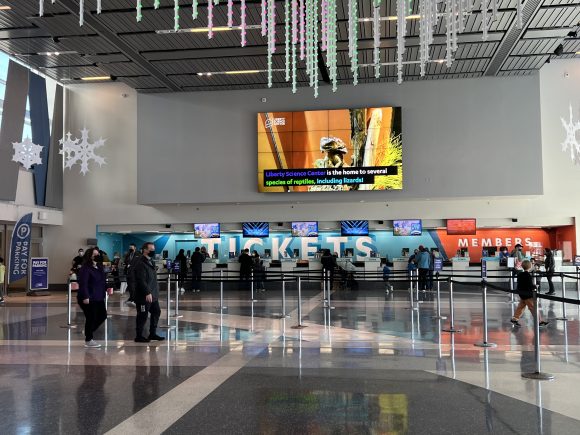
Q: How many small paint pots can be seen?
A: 0